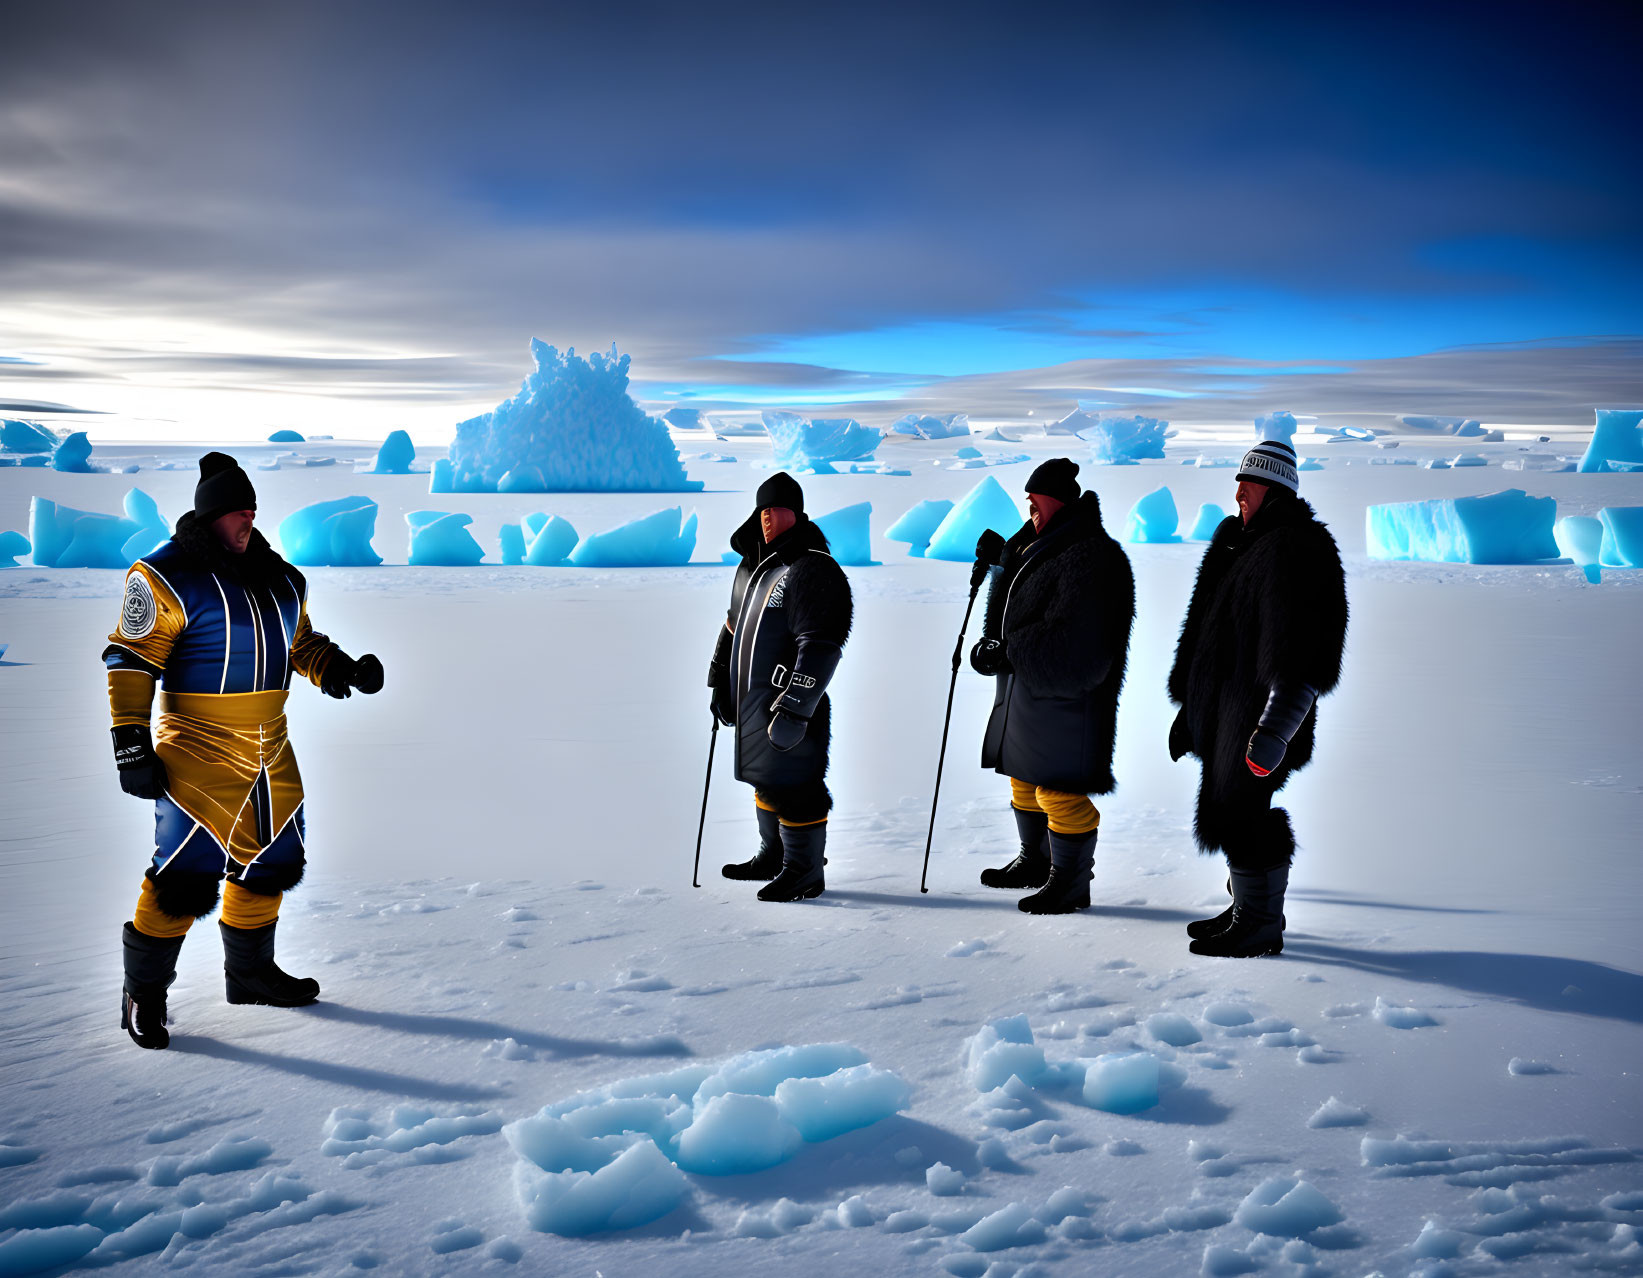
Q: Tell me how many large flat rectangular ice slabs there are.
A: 1